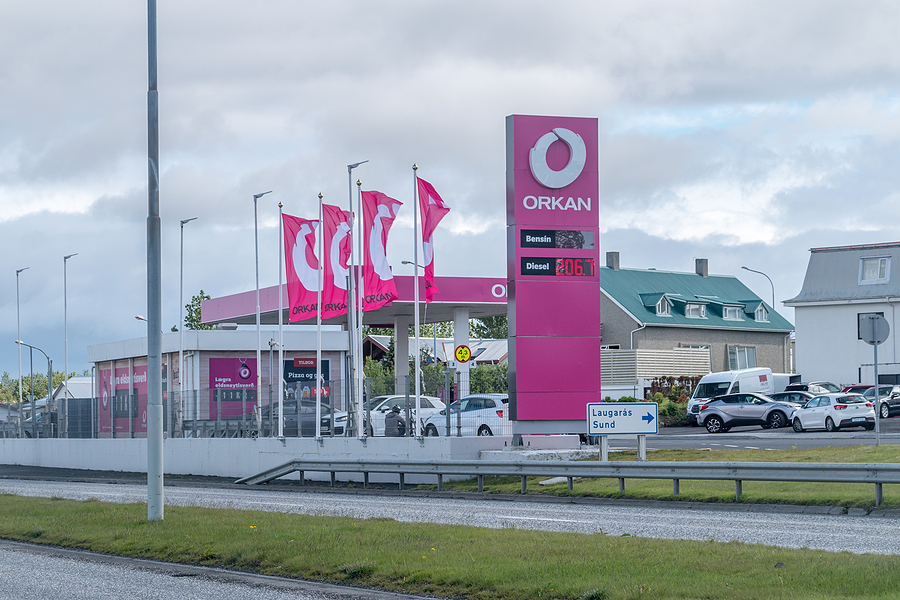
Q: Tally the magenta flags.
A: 4